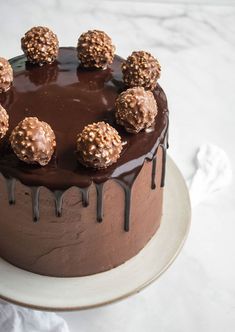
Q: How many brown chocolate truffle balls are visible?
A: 8